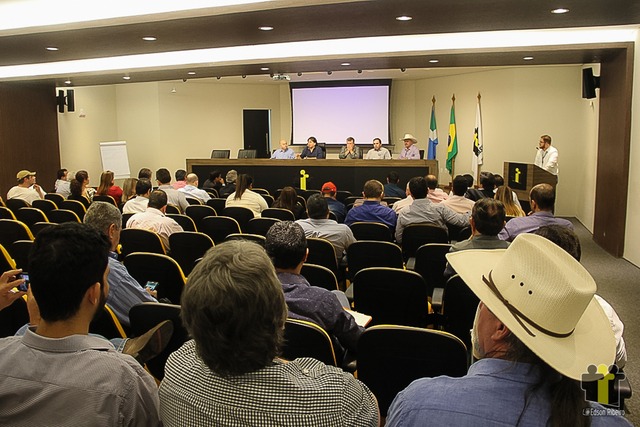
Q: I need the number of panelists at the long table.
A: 5